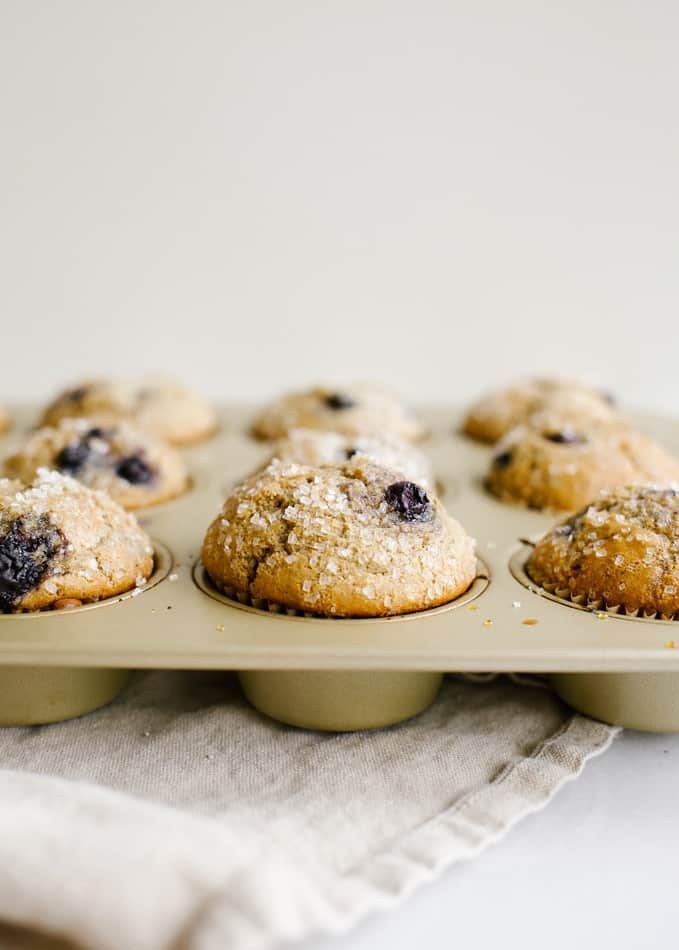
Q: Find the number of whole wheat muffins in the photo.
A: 9